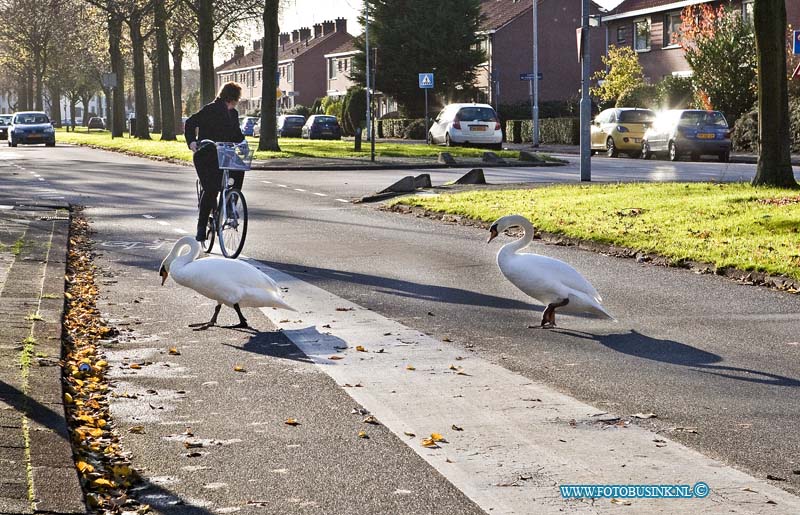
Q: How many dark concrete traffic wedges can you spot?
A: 6